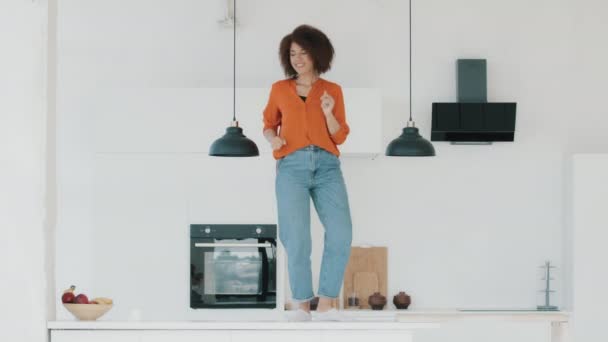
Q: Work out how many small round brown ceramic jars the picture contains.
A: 2